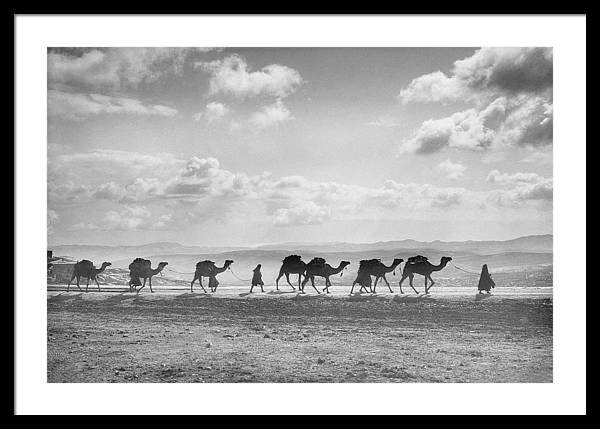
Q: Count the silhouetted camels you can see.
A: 7